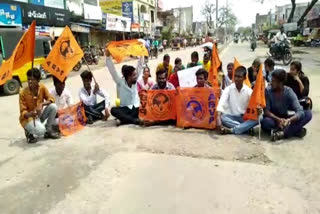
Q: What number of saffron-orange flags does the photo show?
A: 9